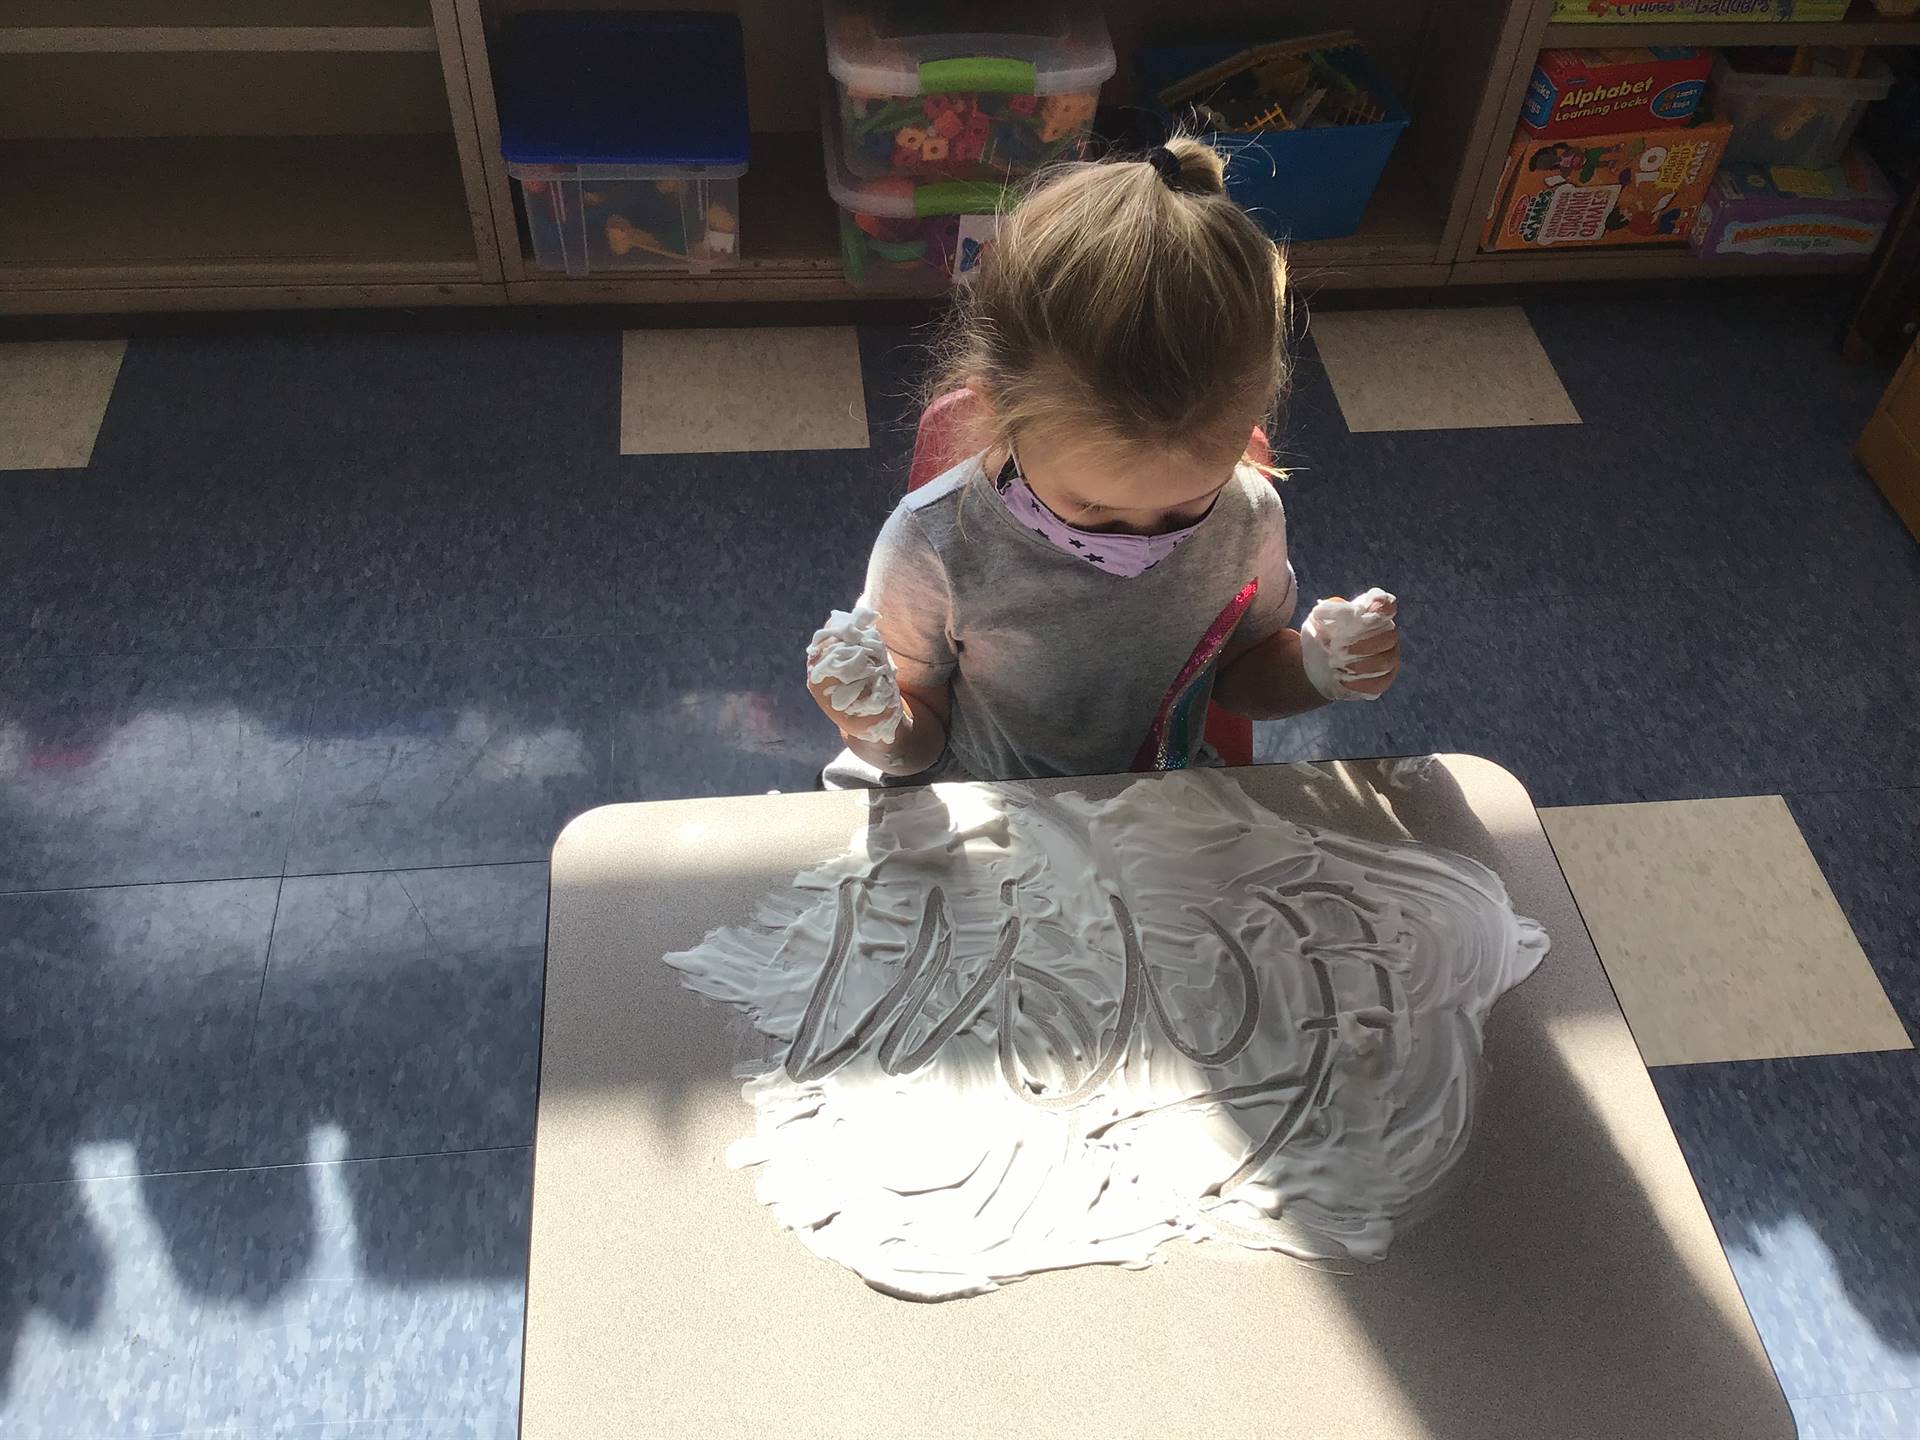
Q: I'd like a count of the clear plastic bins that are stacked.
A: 2